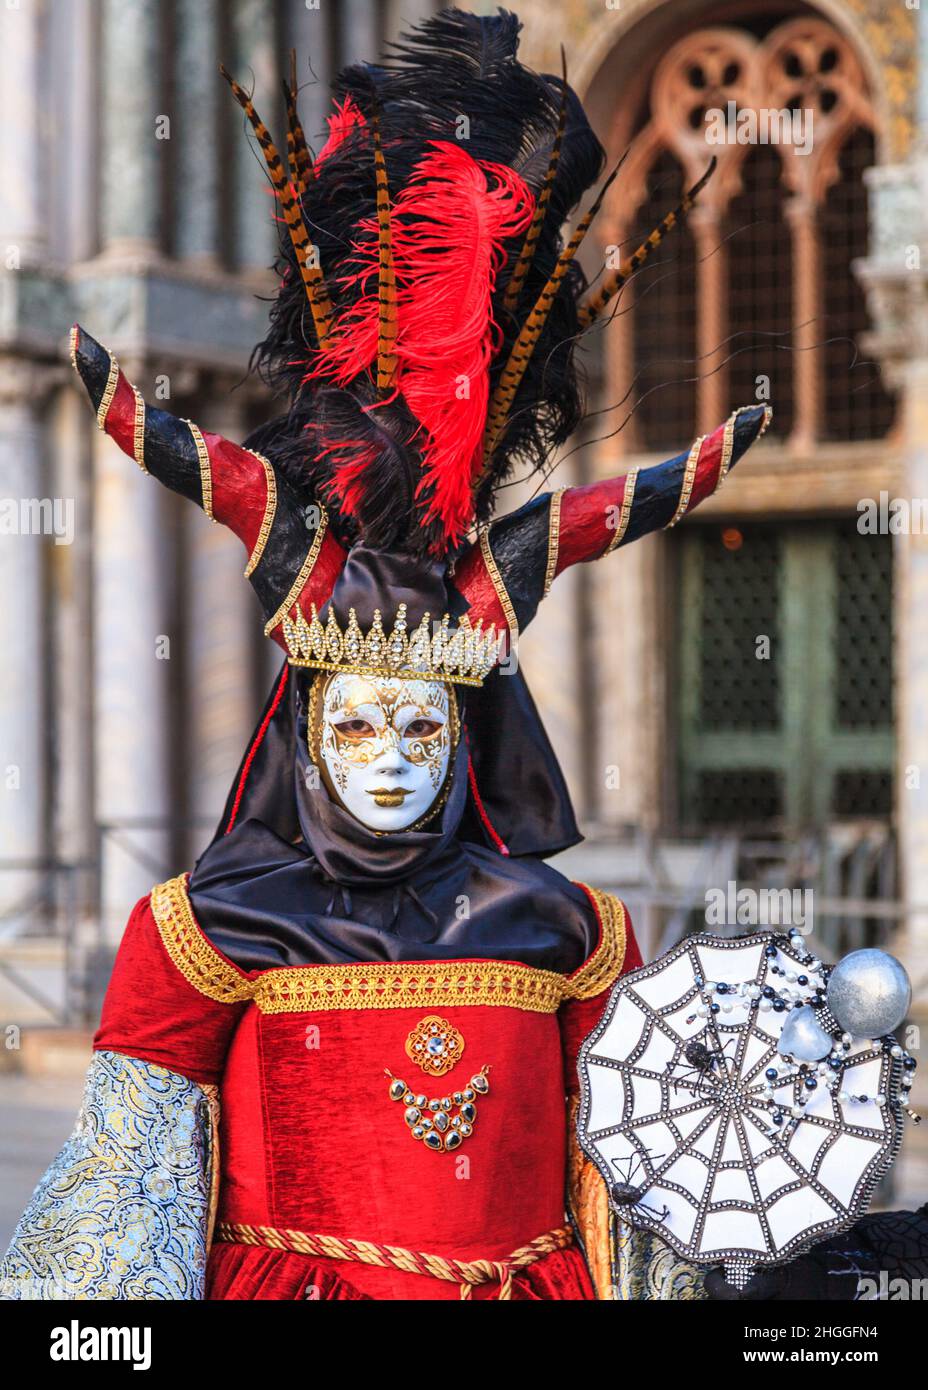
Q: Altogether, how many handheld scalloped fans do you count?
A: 1